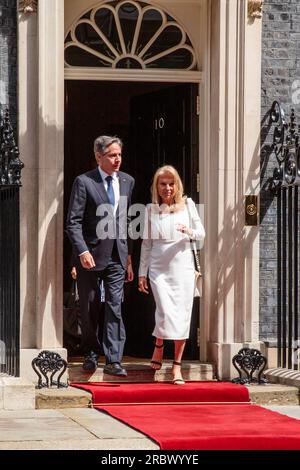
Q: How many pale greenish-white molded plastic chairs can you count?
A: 0